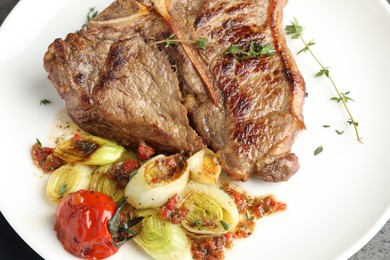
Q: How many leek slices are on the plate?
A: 7